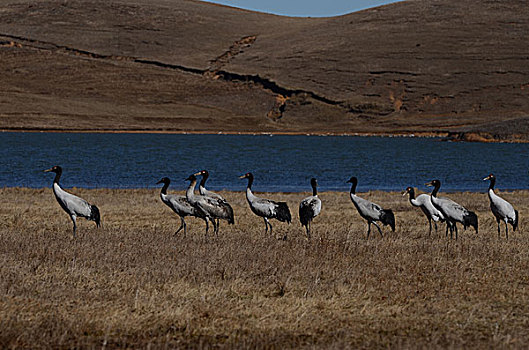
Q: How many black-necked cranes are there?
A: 10